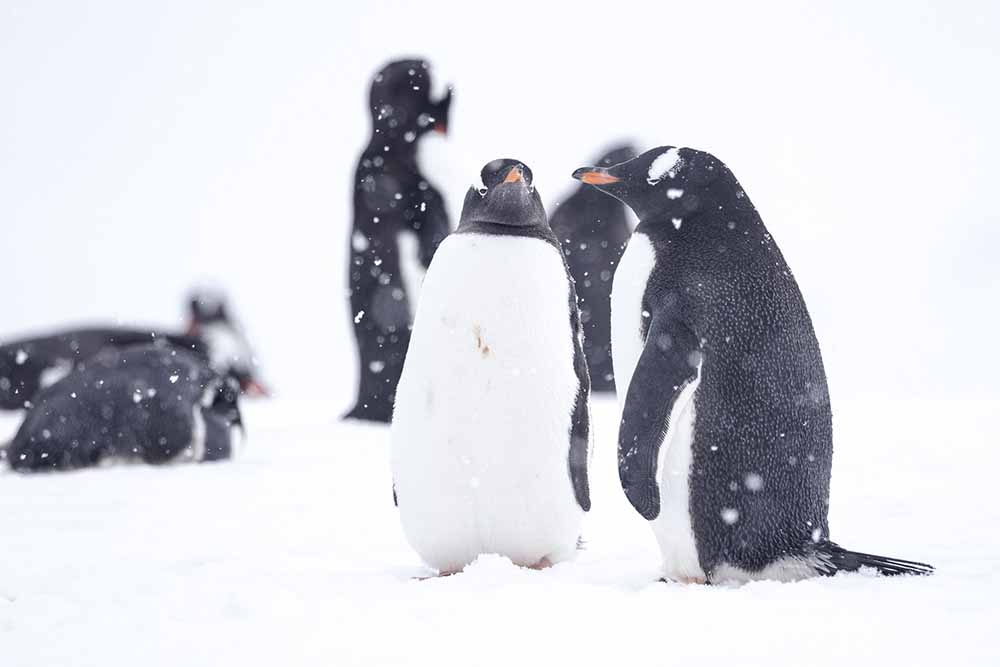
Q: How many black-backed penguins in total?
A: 6